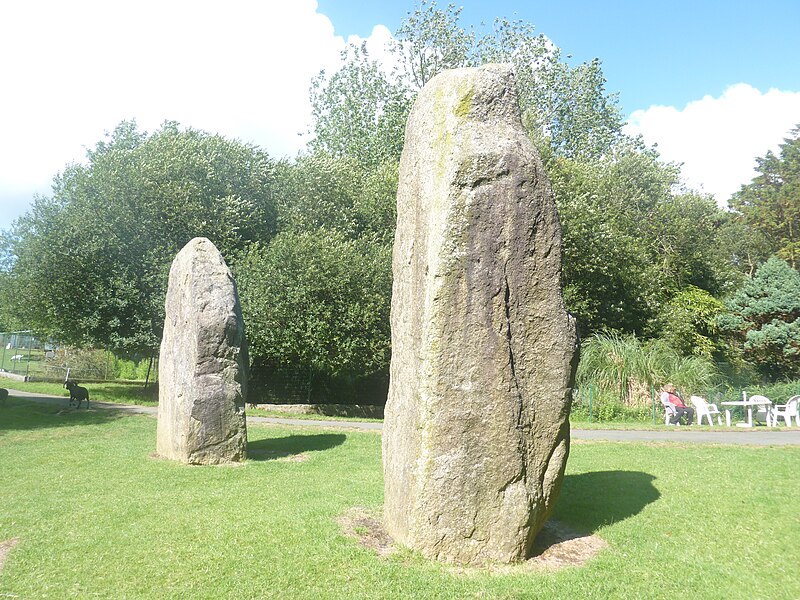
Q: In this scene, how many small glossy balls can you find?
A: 0